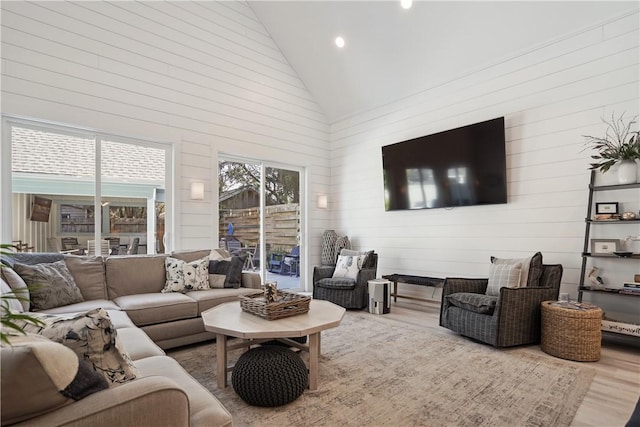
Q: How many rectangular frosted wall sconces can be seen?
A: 2